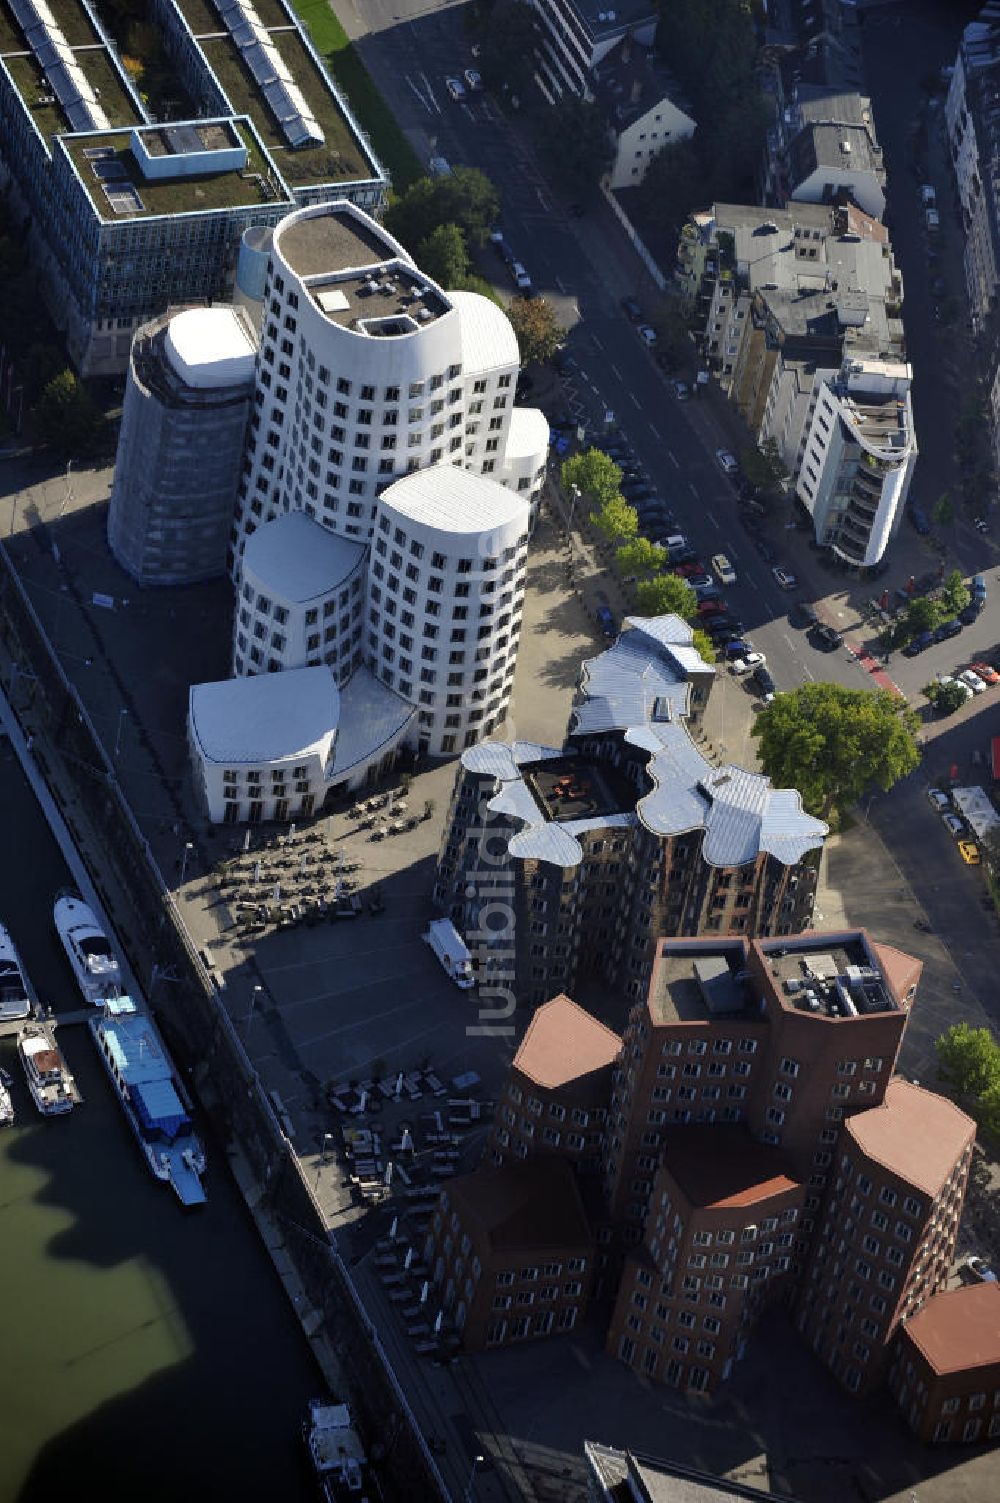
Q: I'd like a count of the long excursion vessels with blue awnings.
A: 1